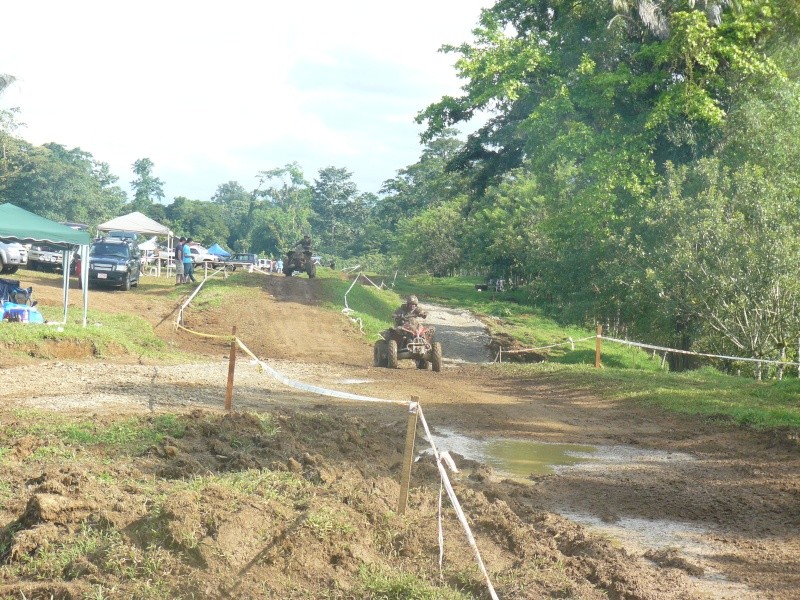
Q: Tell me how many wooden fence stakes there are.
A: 3